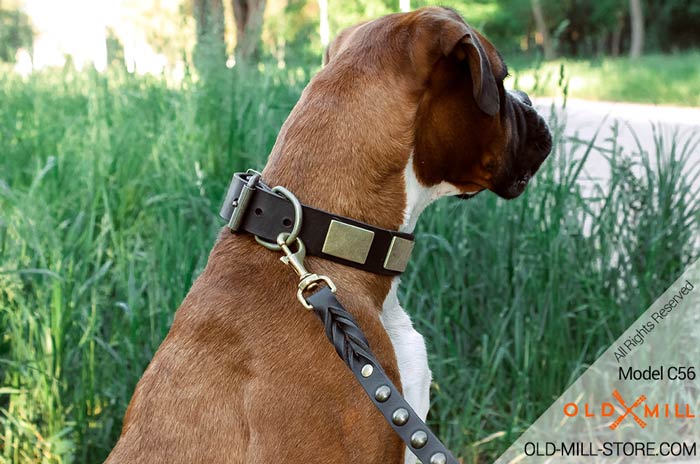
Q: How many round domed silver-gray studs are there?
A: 4